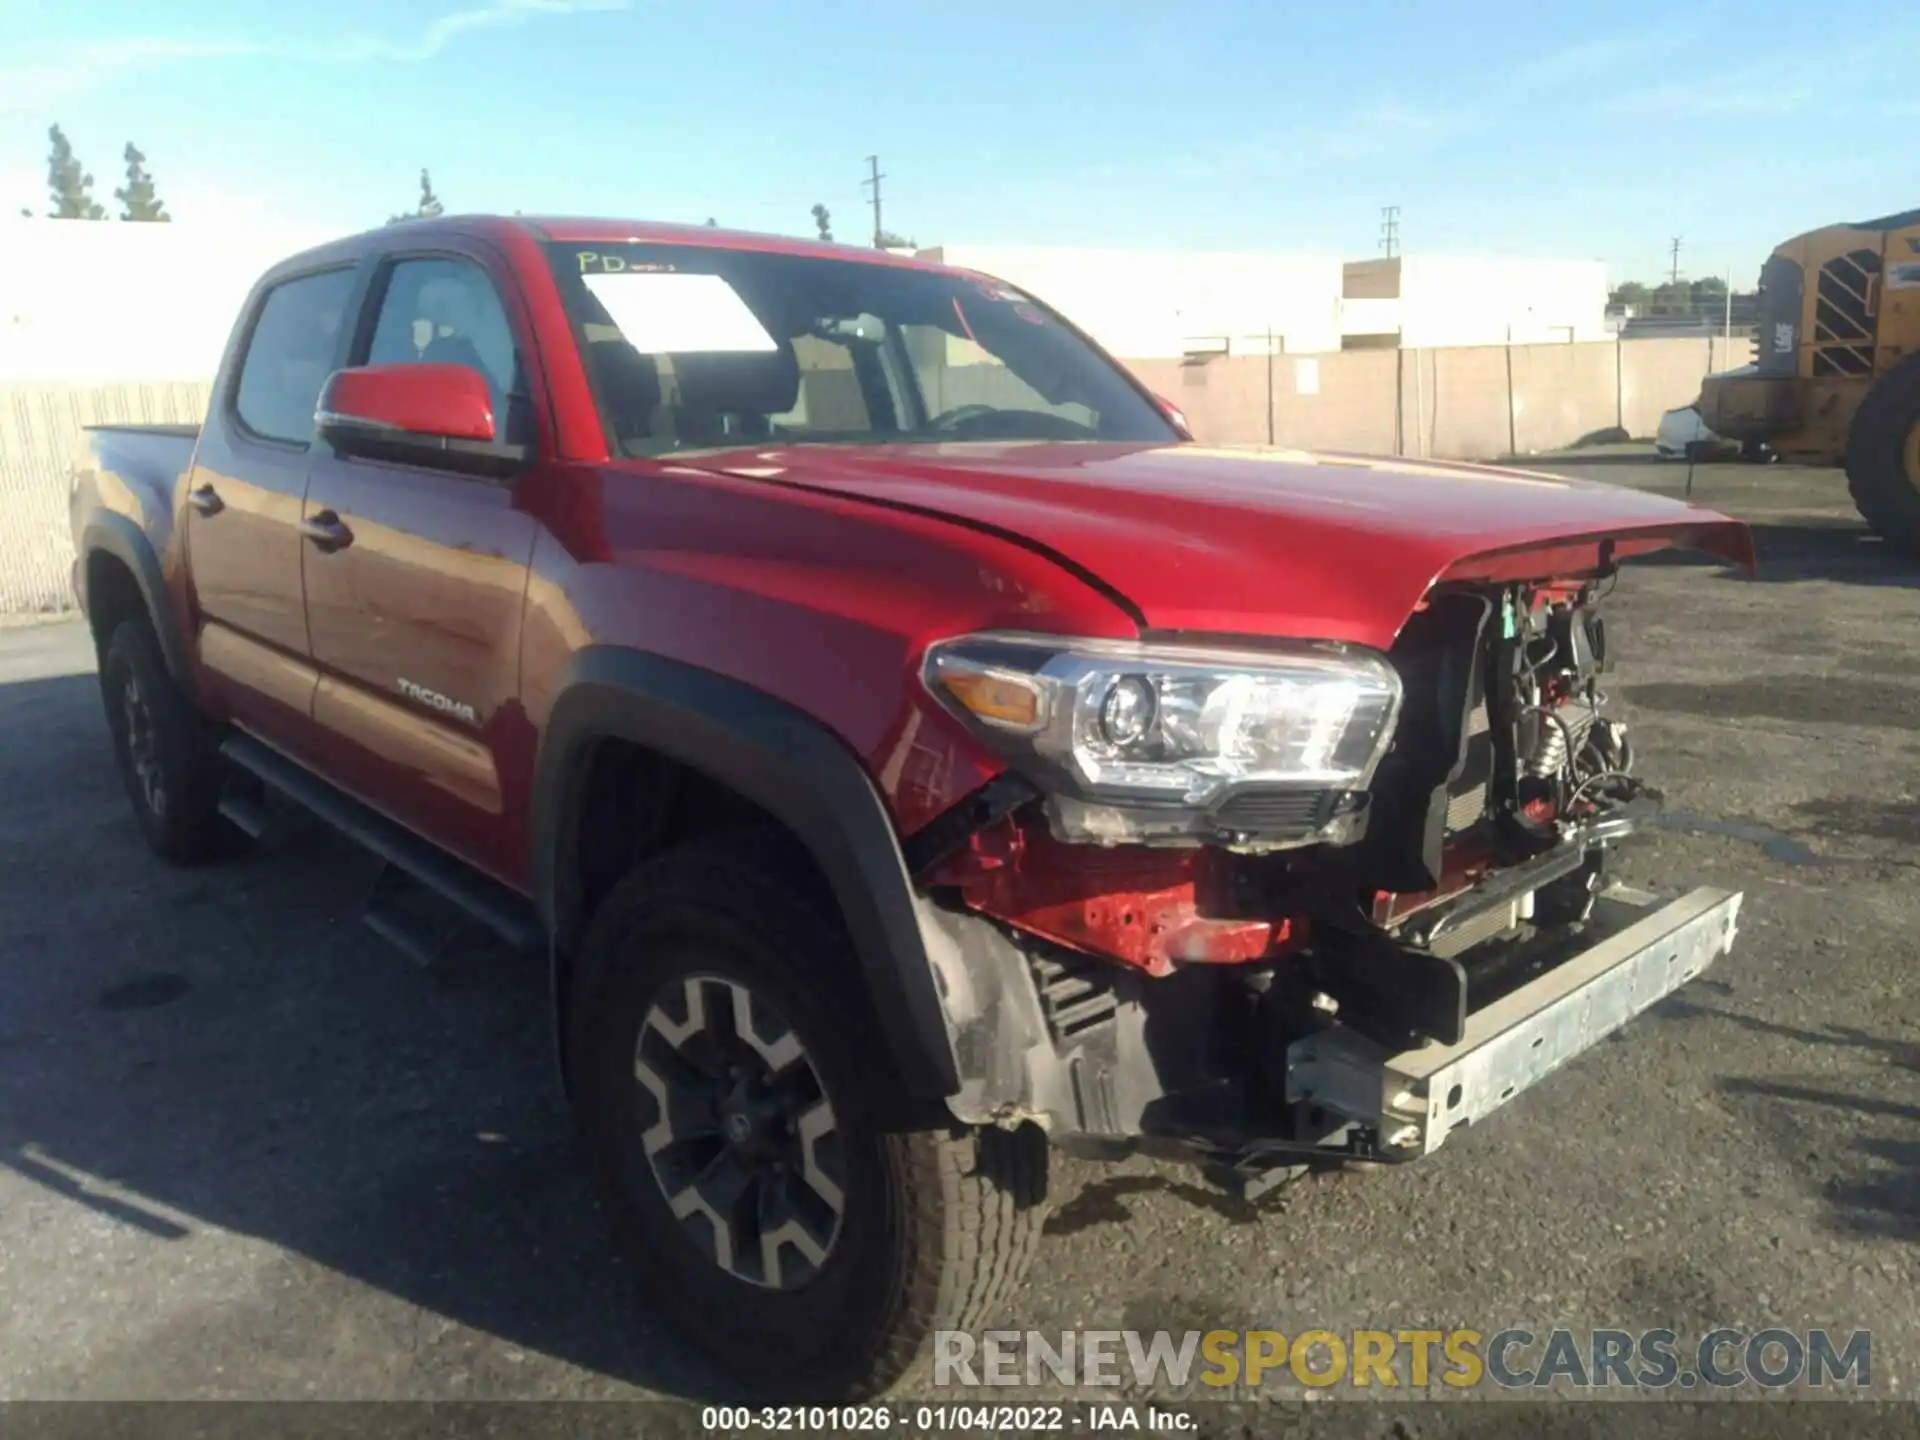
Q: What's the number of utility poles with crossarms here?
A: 3